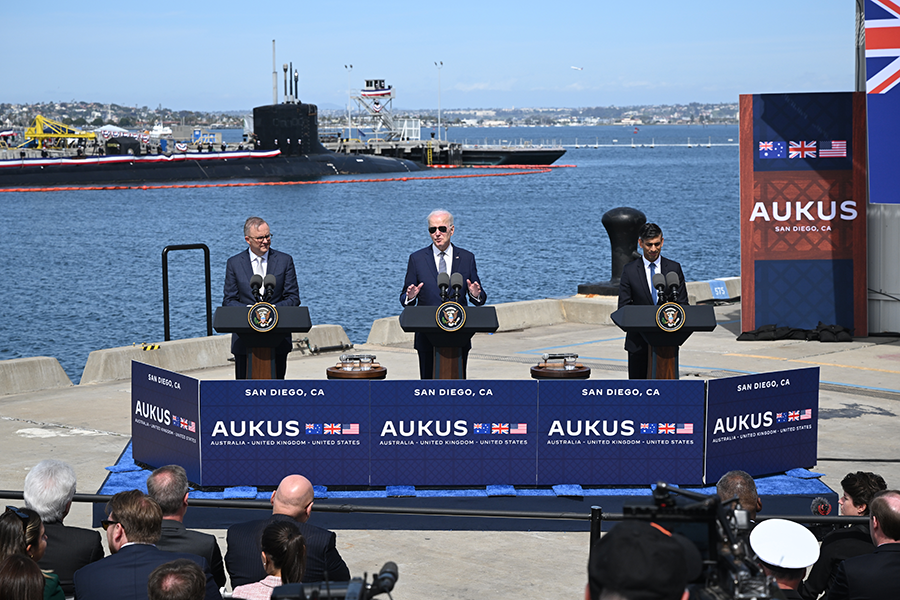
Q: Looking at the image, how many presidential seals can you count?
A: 3